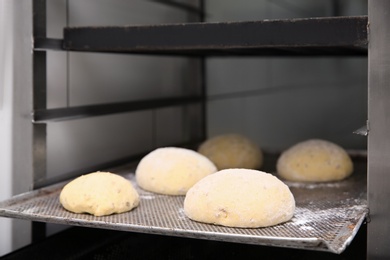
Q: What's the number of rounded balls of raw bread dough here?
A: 5